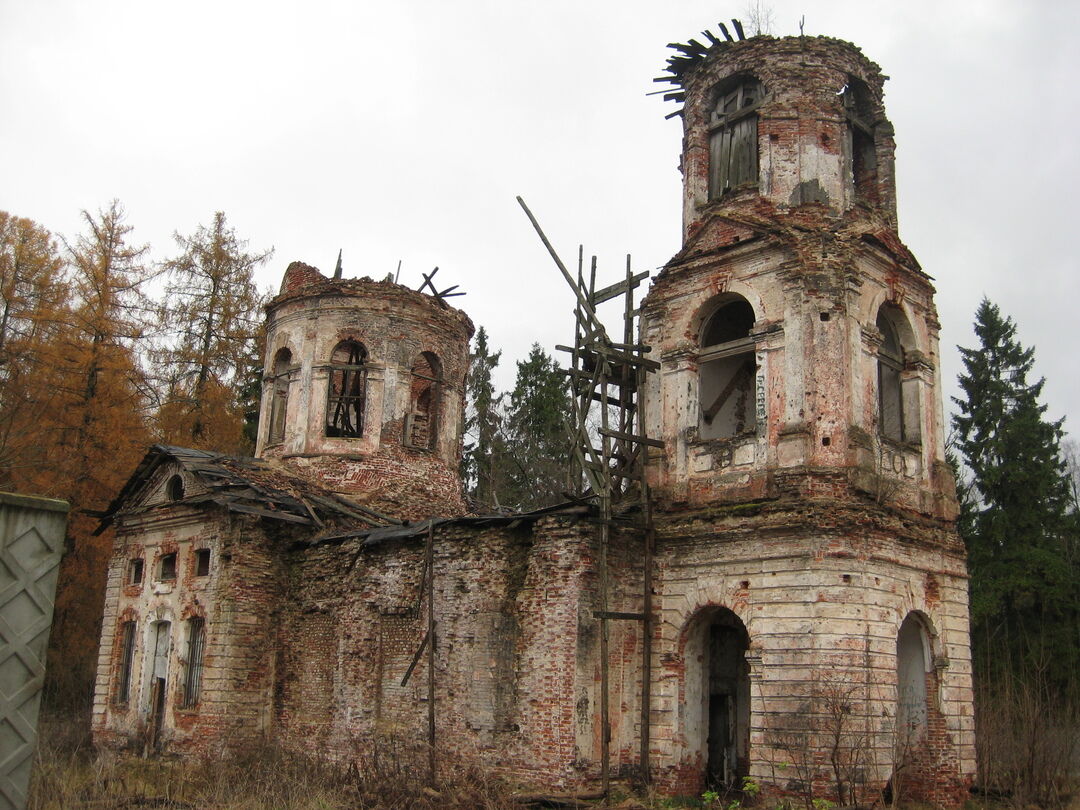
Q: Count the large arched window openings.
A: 7